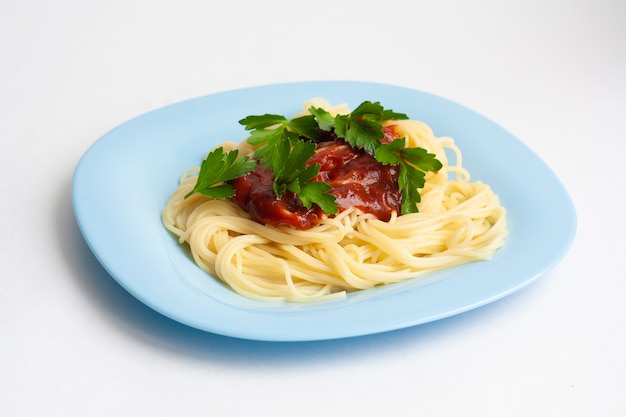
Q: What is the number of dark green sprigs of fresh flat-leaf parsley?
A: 5